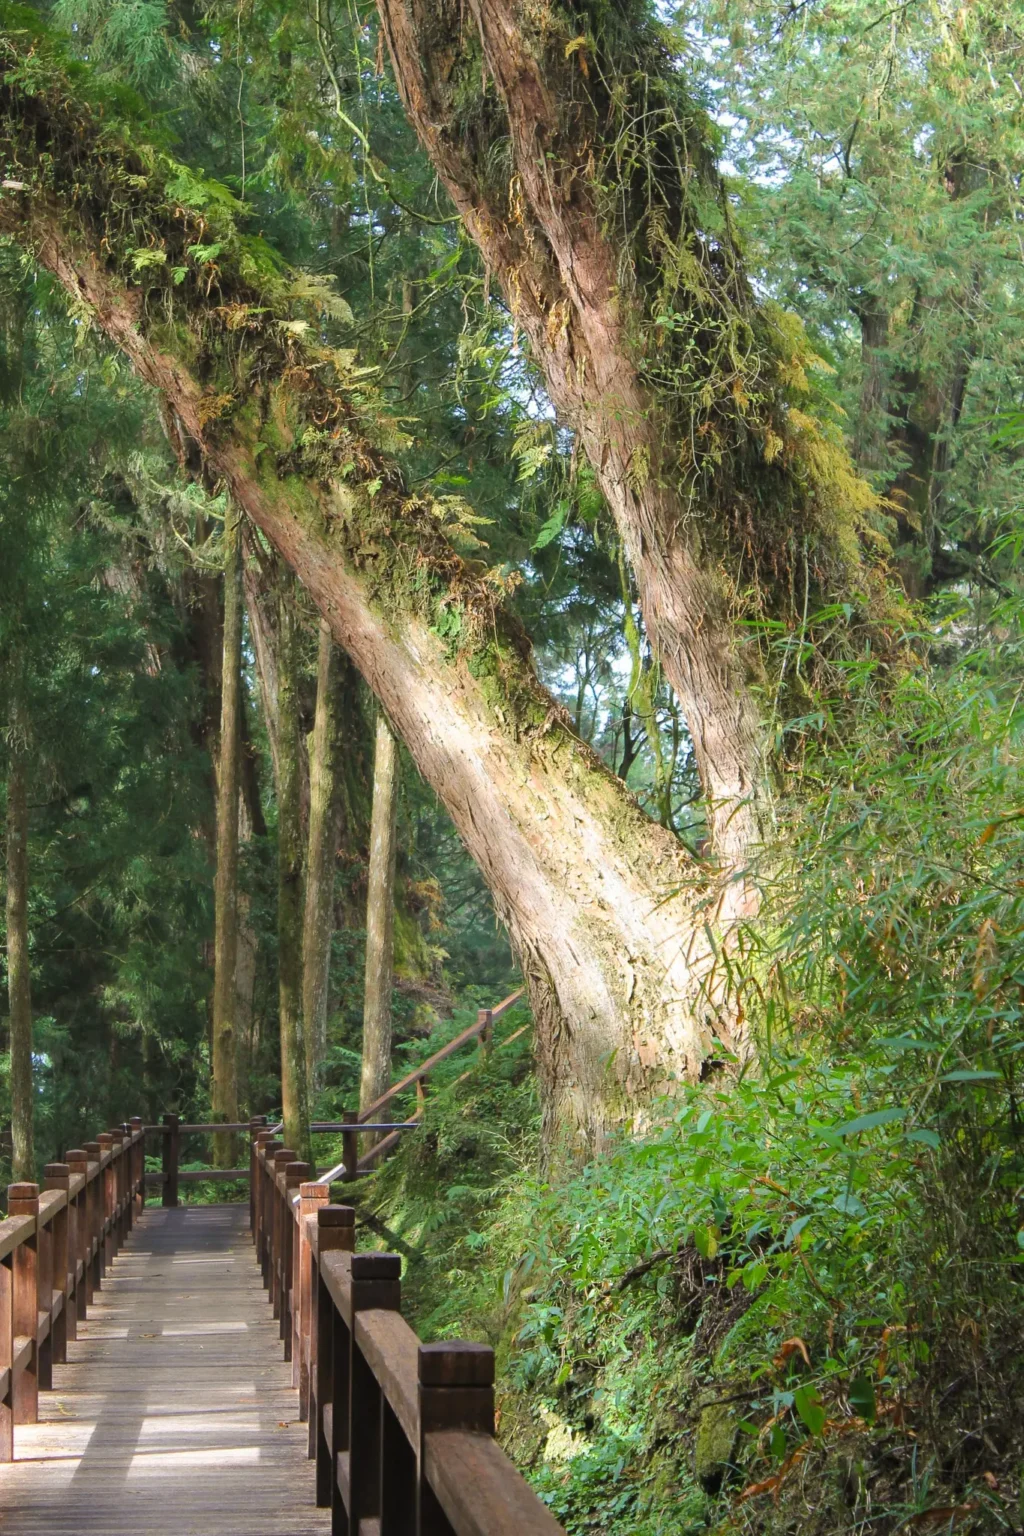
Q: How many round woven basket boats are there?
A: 0